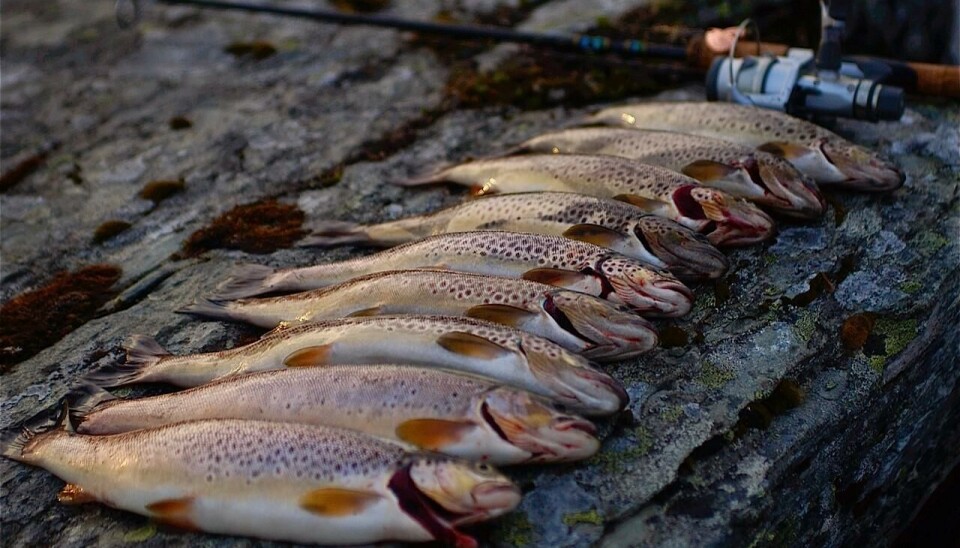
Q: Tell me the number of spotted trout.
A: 9